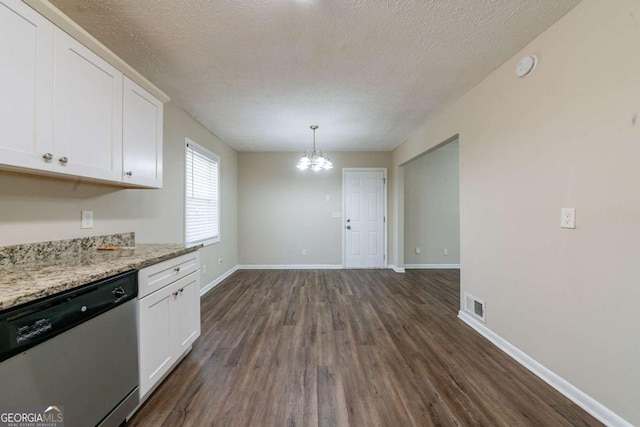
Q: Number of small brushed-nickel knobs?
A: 6